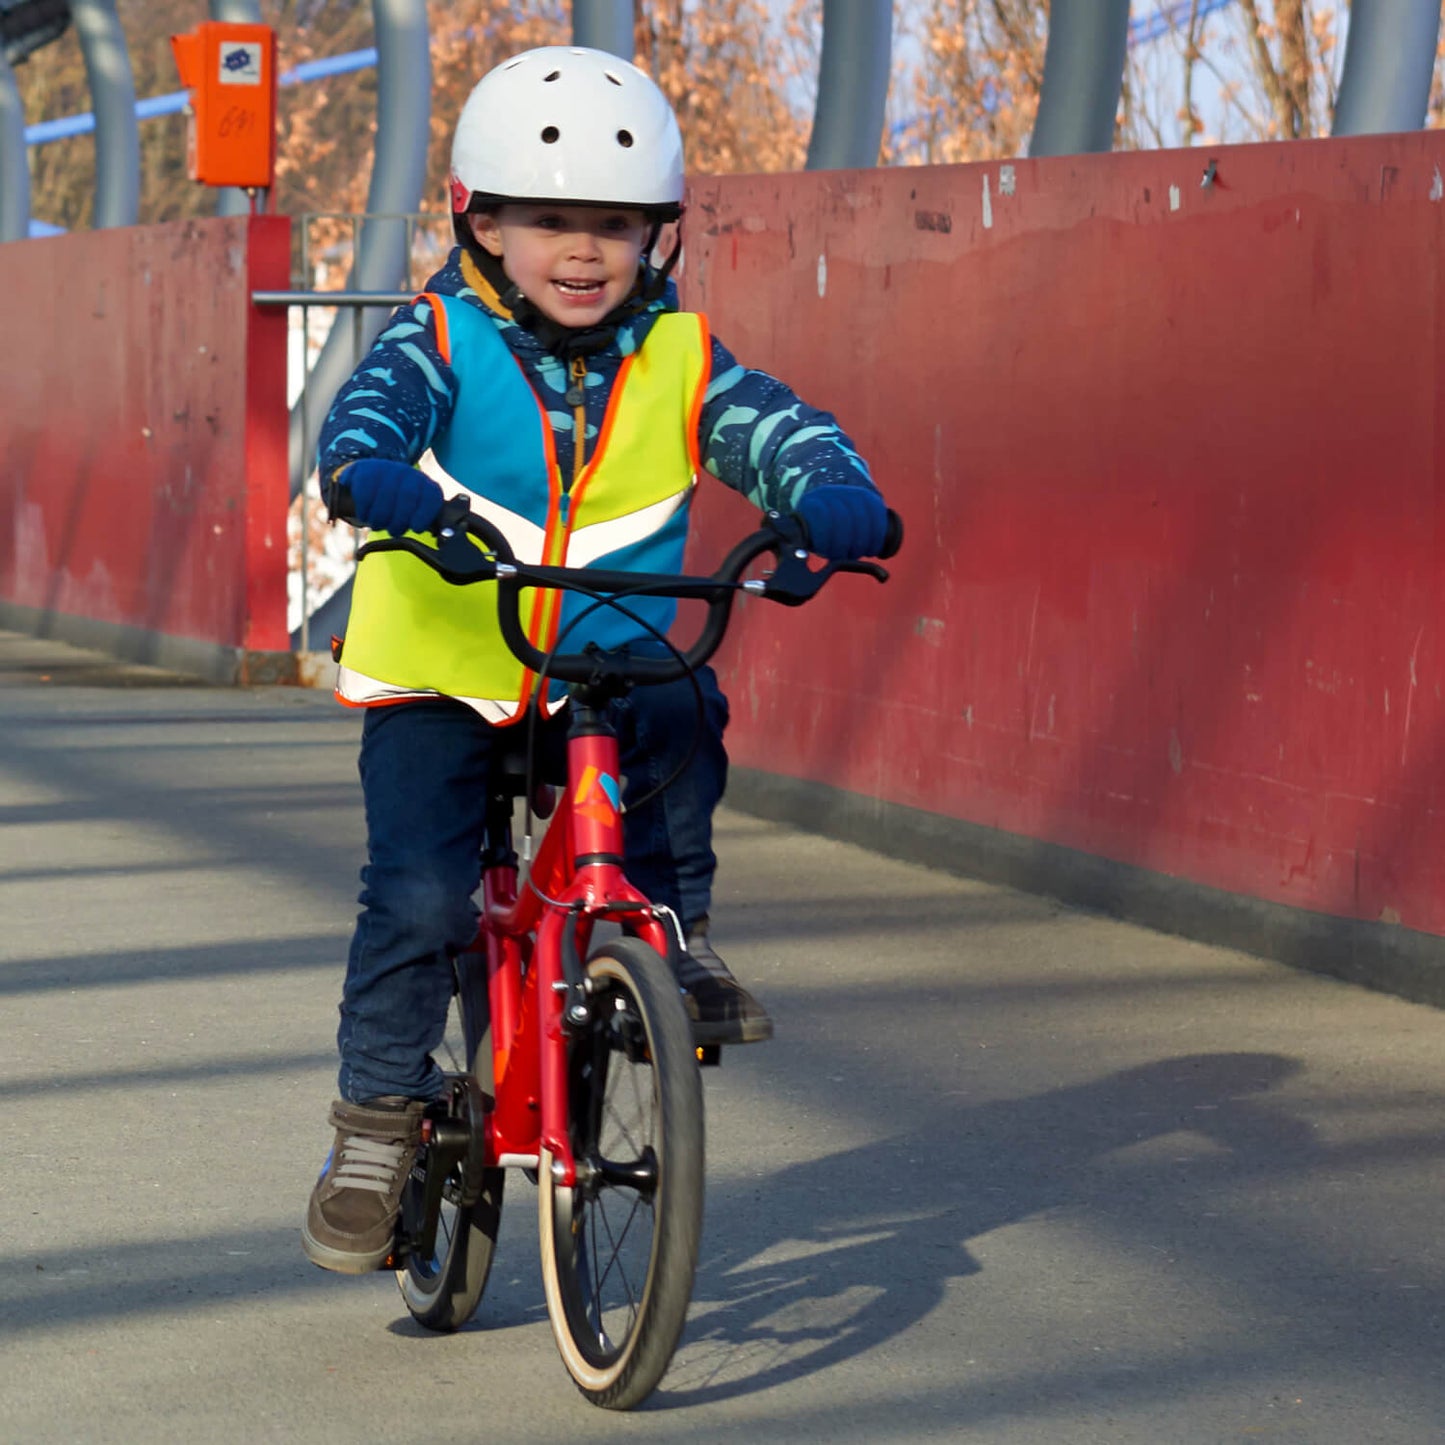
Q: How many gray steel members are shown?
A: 8